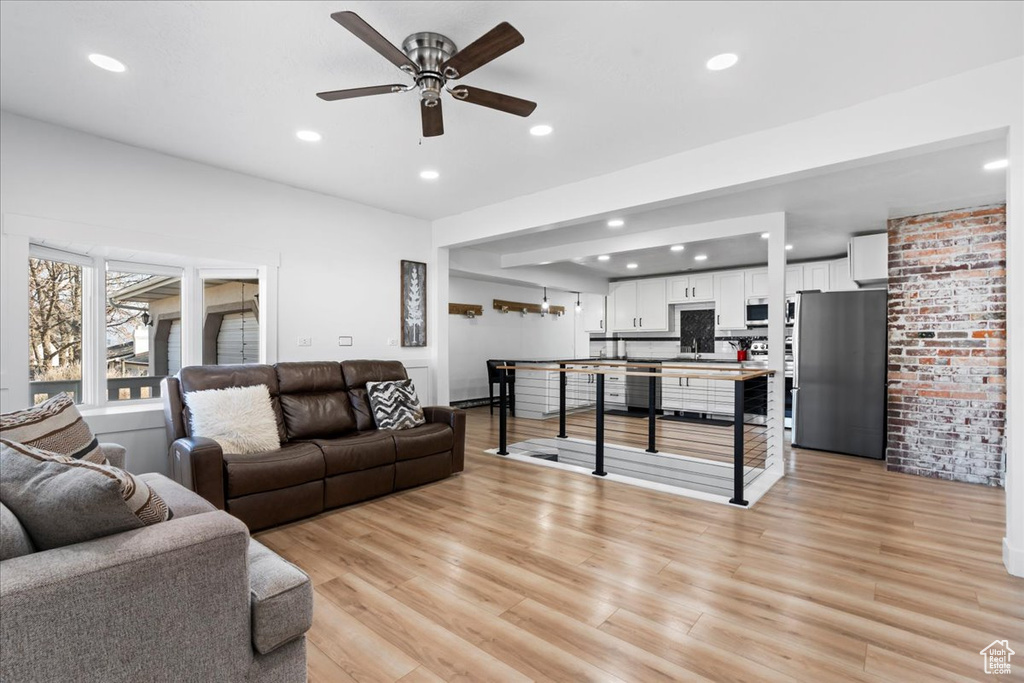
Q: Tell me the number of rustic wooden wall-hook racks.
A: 2